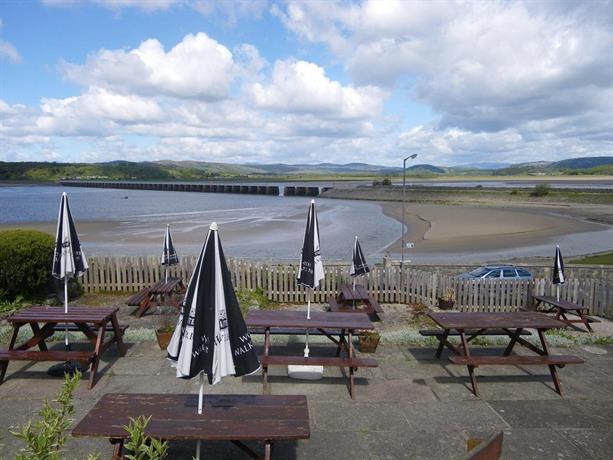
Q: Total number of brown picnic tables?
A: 7